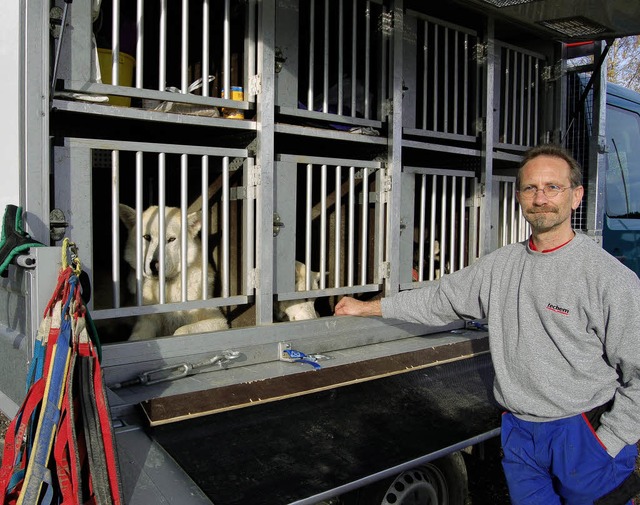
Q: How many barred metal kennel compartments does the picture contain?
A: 8